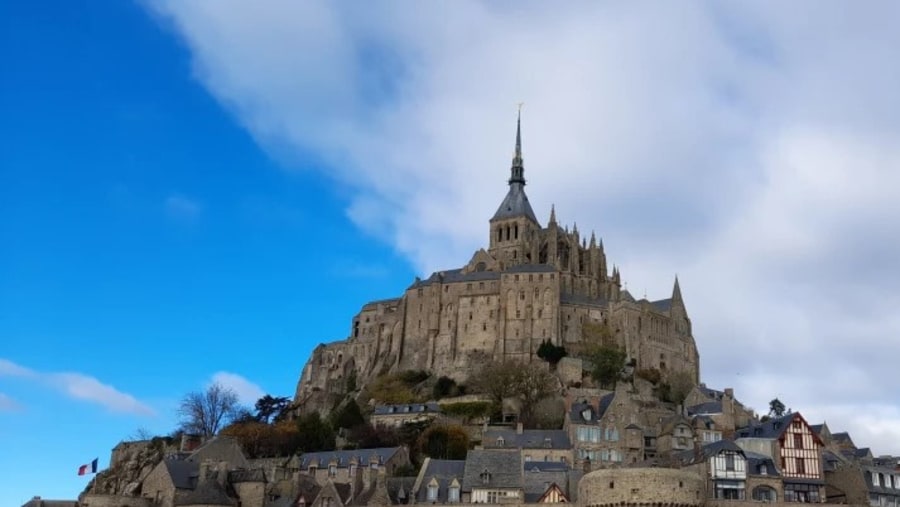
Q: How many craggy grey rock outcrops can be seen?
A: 1